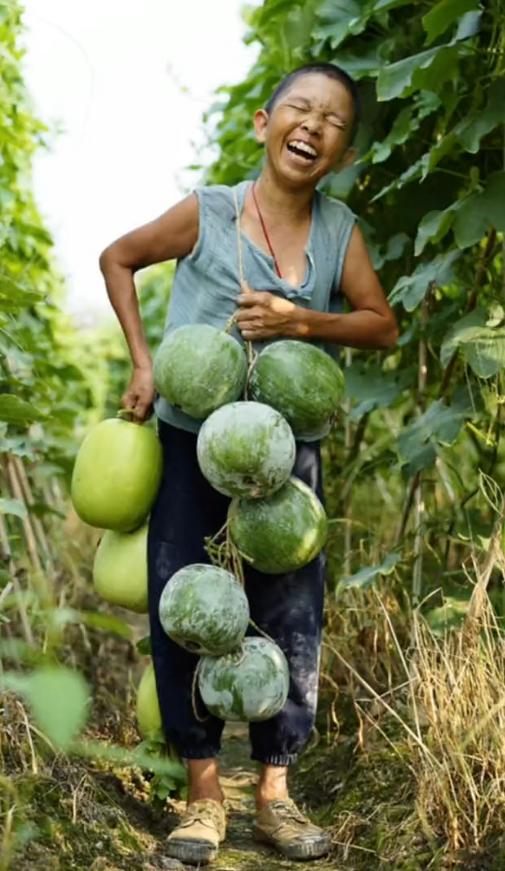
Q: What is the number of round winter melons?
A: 6